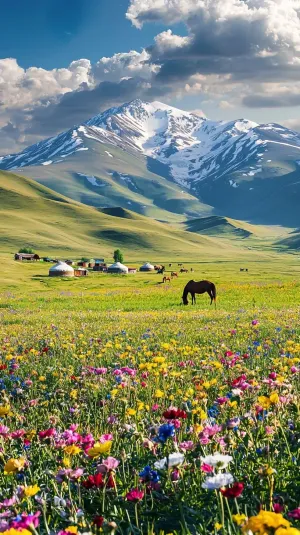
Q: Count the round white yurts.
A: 3